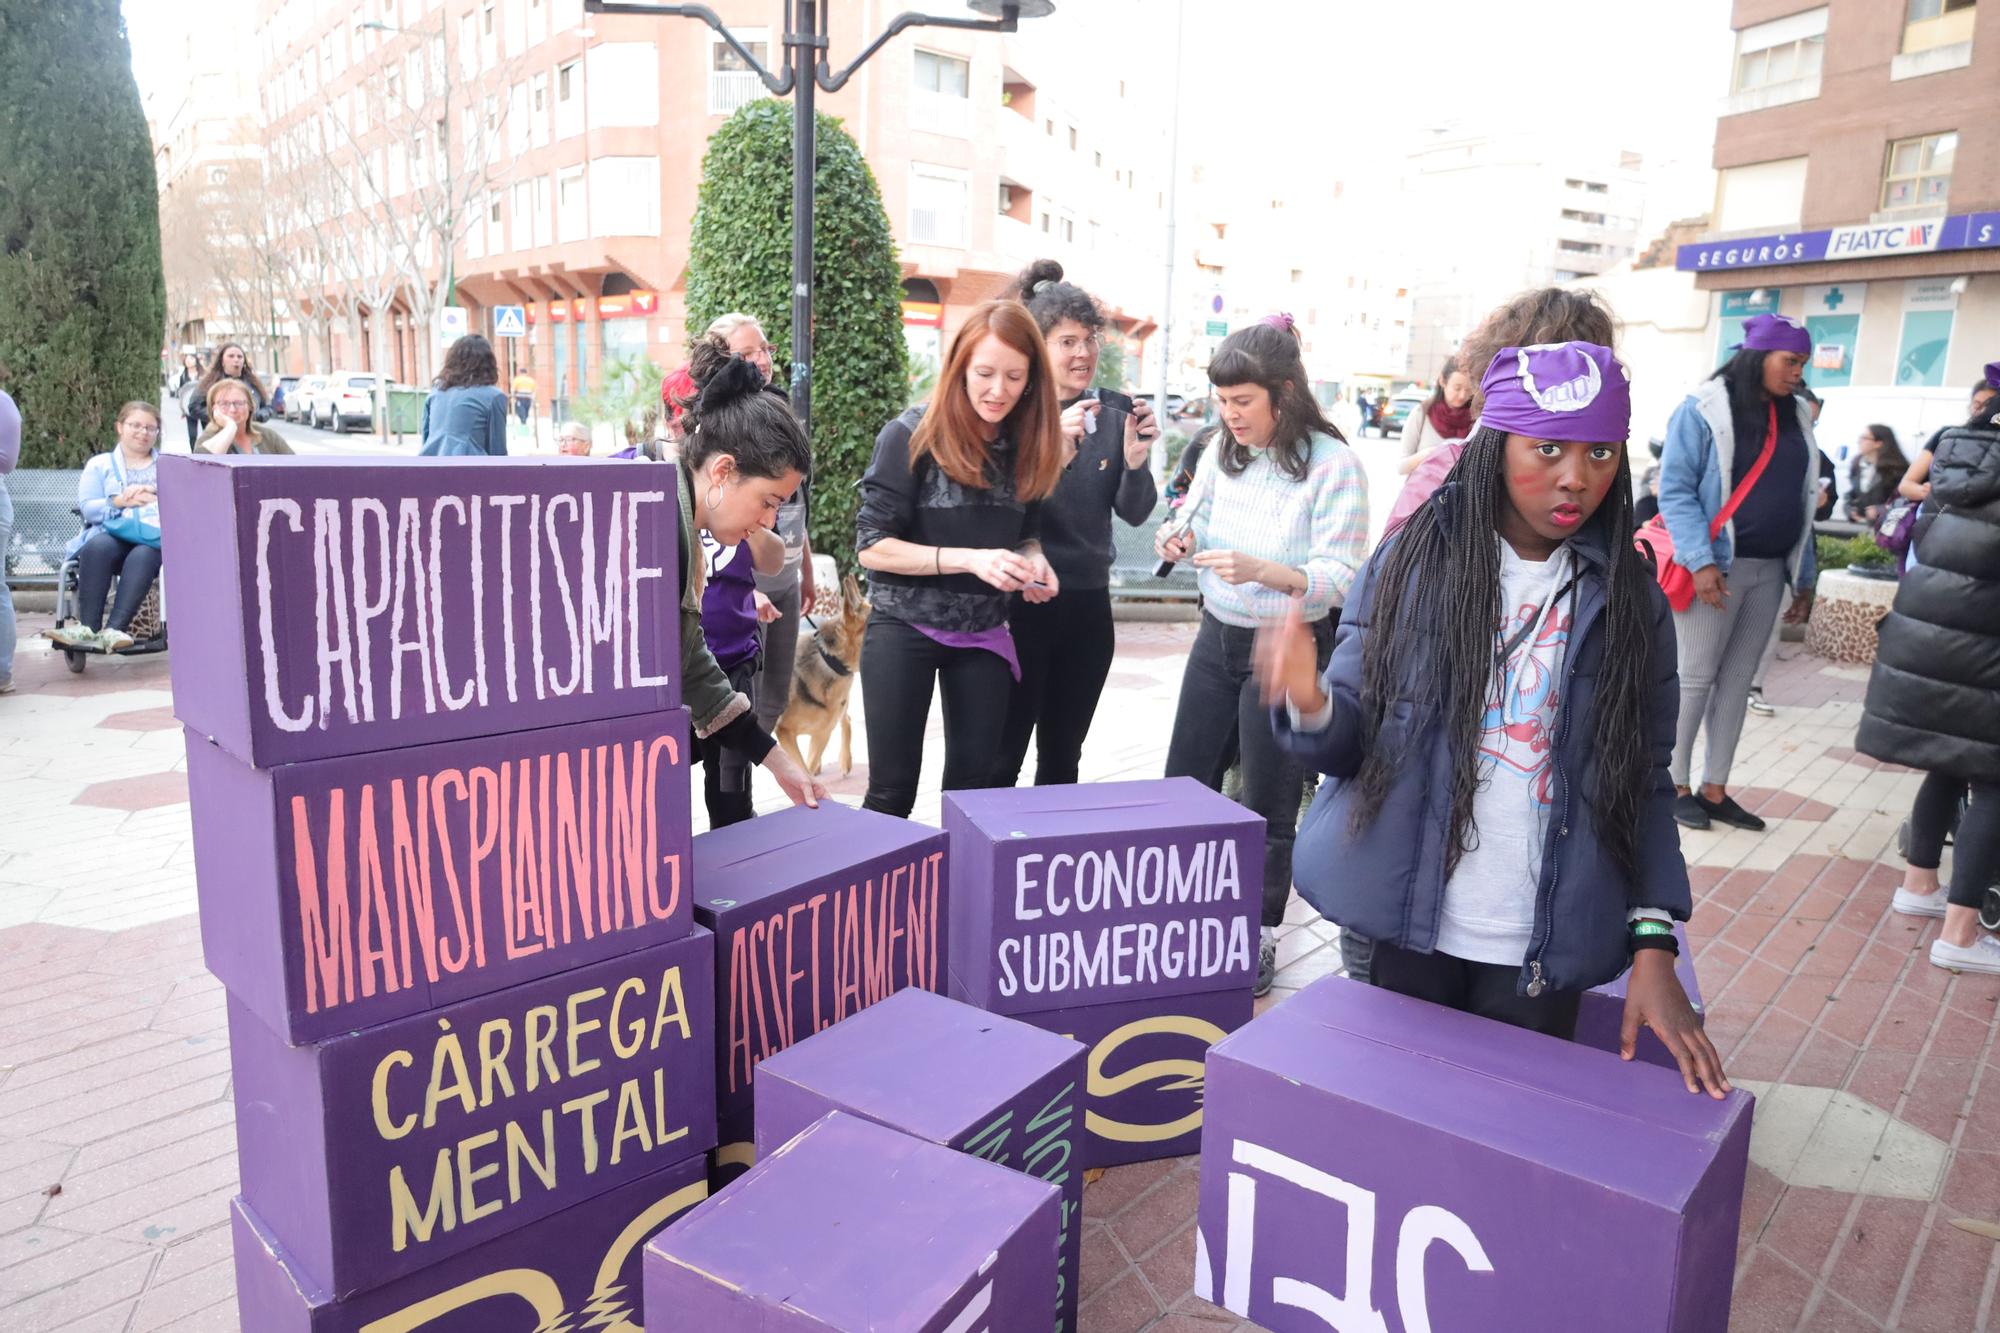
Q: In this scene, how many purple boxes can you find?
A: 12